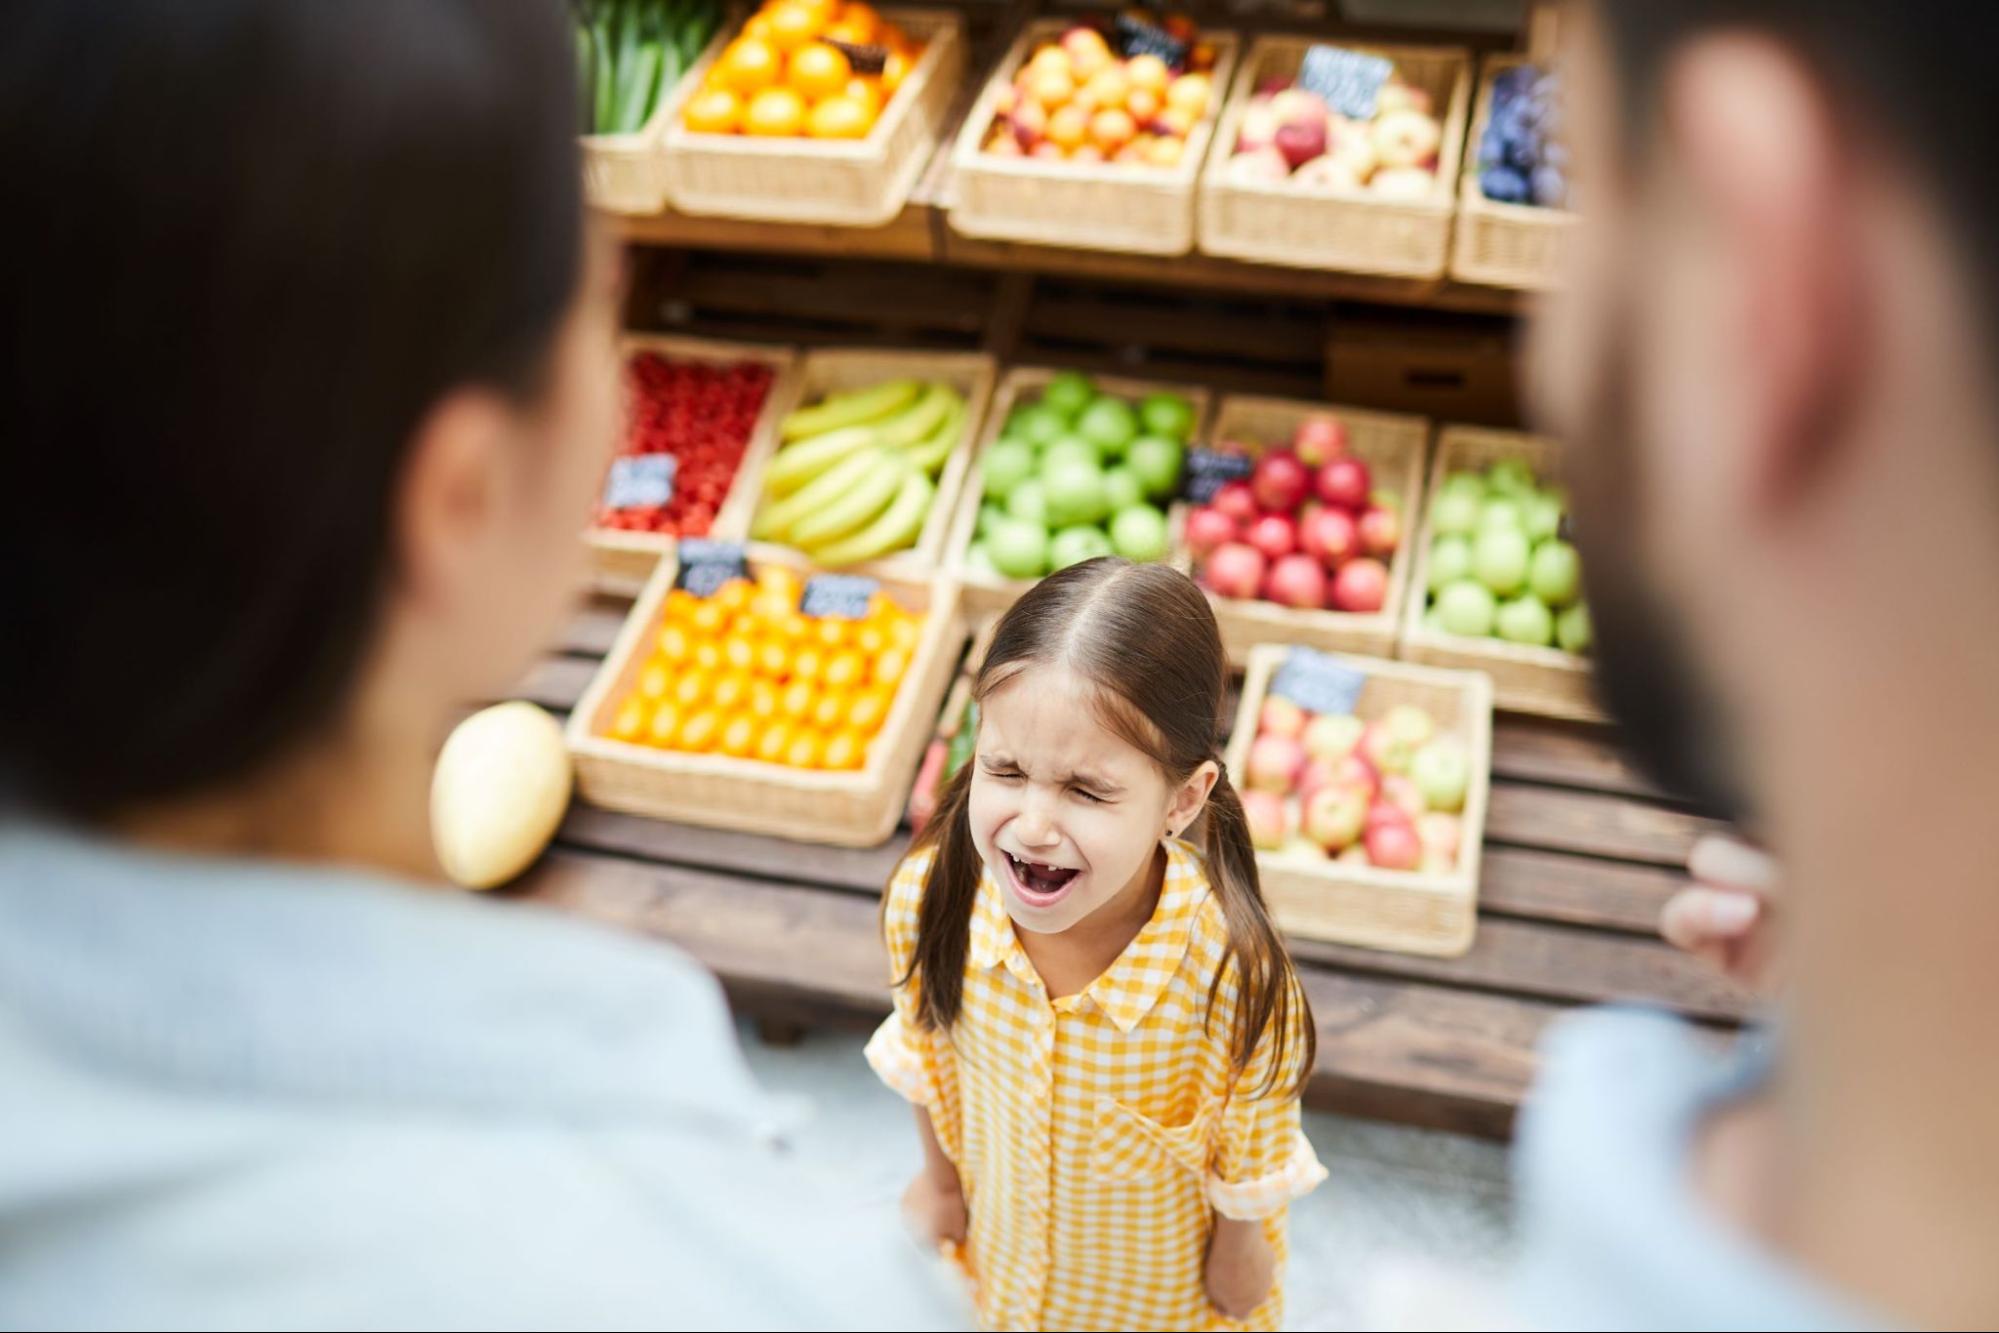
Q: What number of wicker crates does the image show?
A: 12